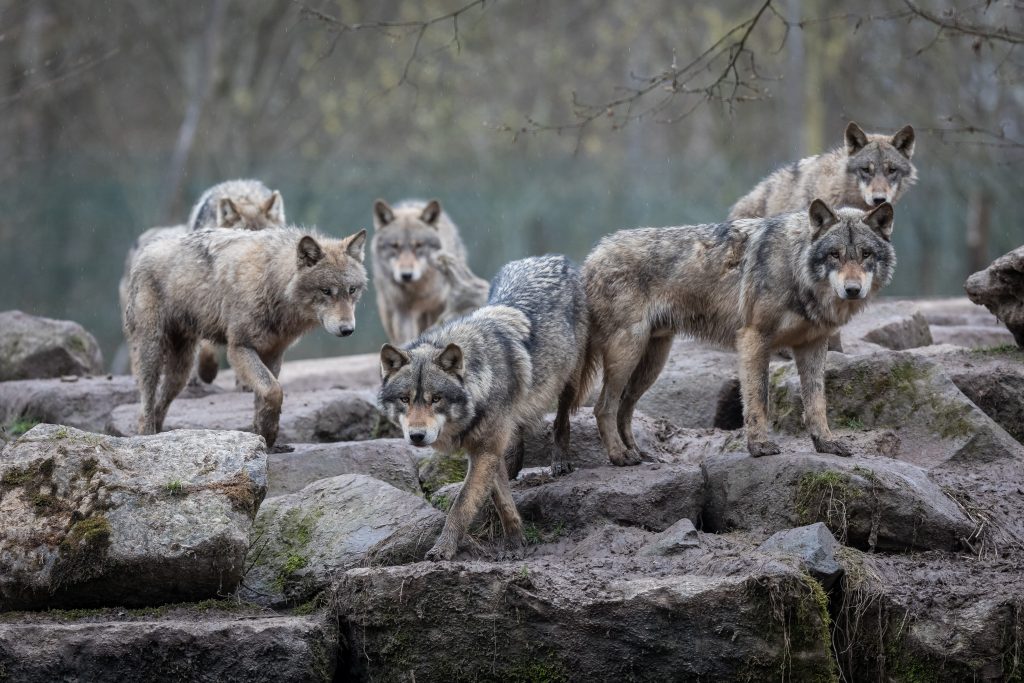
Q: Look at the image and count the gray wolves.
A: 6